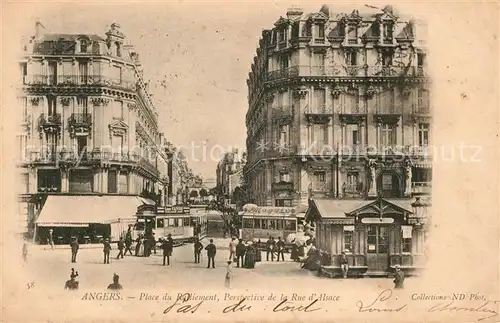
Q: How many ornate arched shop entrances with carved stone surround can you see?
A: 1